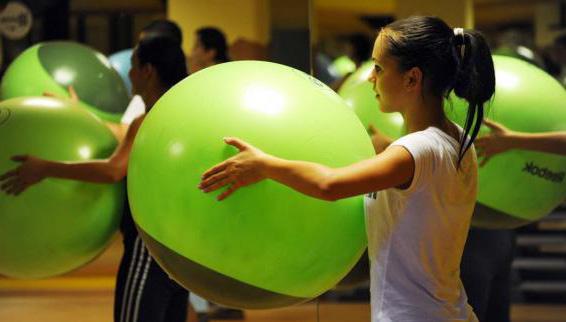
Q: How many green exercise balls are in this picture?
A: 5